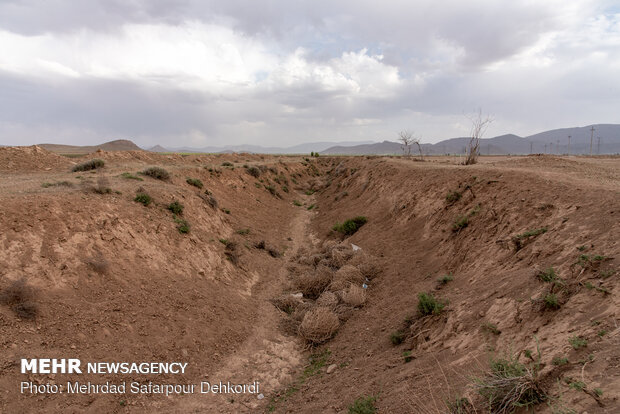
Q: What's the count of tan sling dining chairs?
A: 0